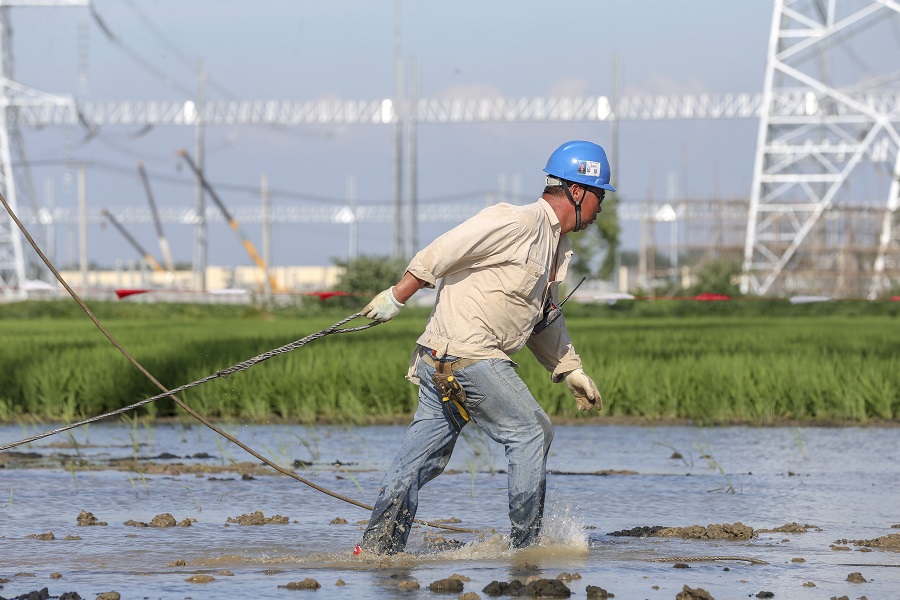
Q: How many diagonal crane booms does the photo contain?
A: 3